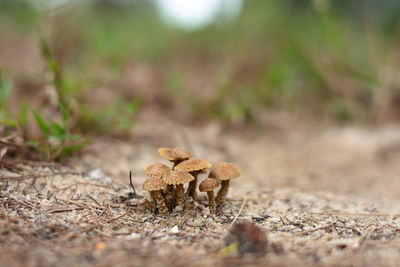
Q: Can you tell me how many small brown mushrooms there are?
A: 7